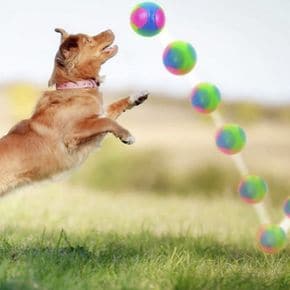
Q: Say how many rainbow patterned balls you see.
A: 7